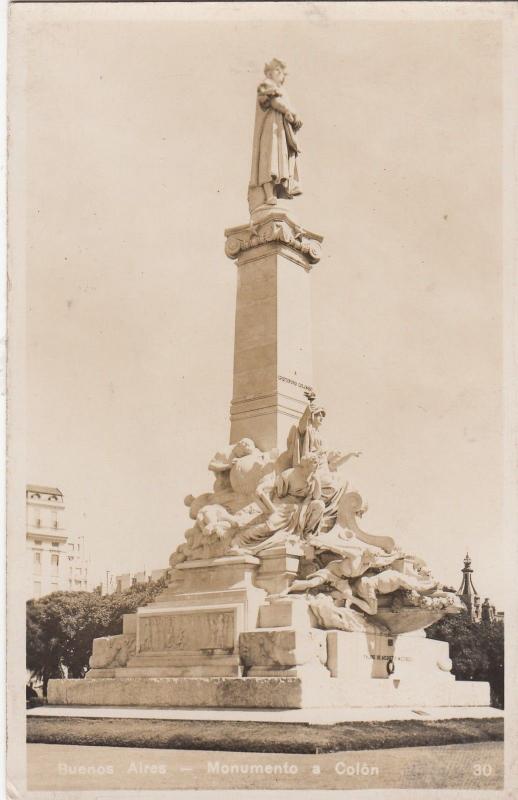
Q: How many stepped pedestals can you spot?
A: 1